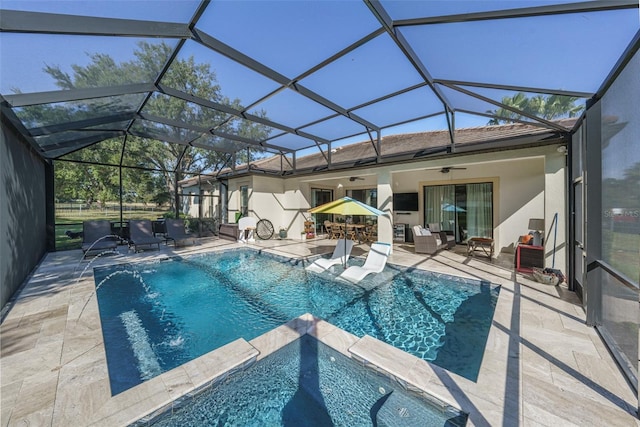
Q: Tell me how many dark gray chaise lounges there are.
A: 3